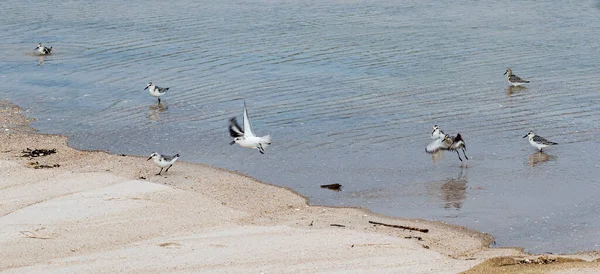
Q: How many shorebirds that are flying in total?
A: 2